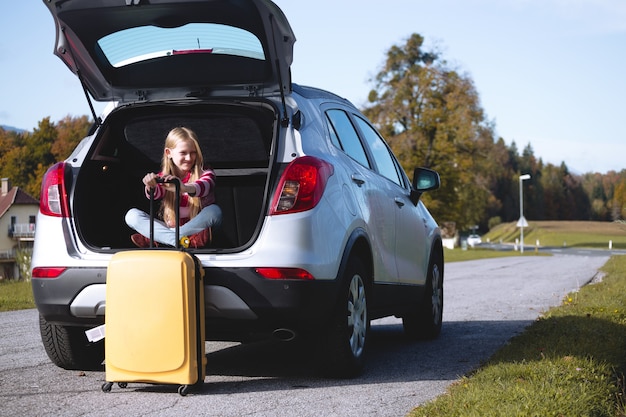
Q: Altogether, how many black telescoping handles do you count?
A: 1